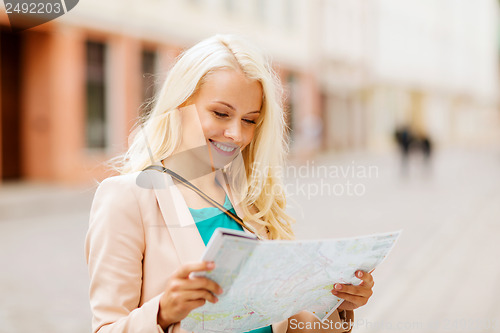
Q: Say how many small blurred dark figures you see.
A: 2